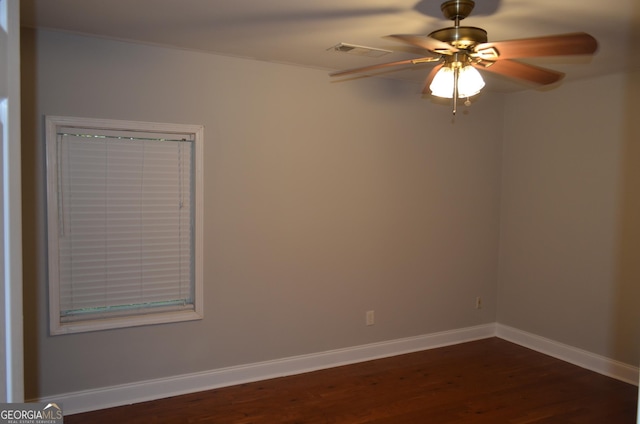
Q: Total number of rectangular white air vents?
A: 1